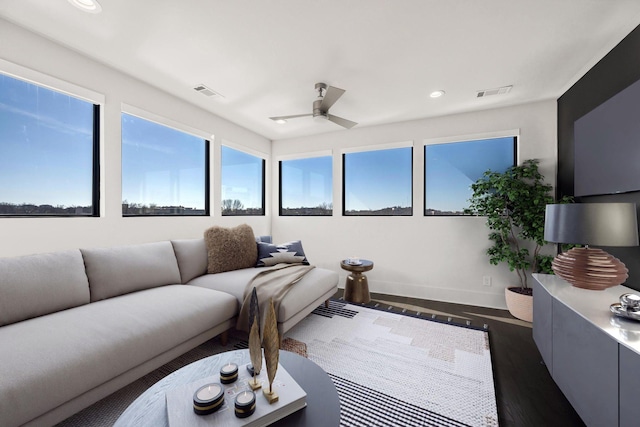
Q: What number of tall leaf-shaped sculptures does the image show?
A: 3